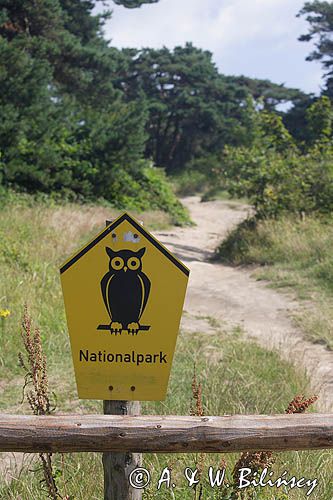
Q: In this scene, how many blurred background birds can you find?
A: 0